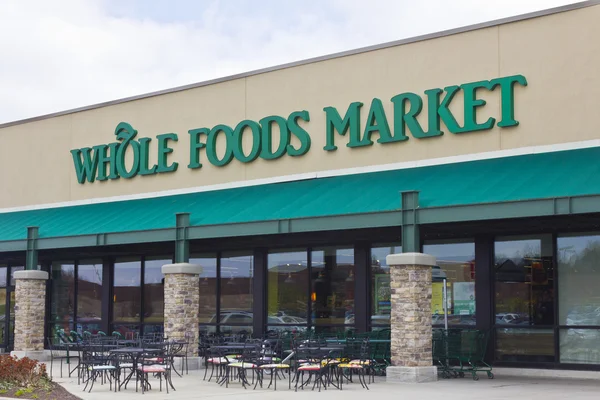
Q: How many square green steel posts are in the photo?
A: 3